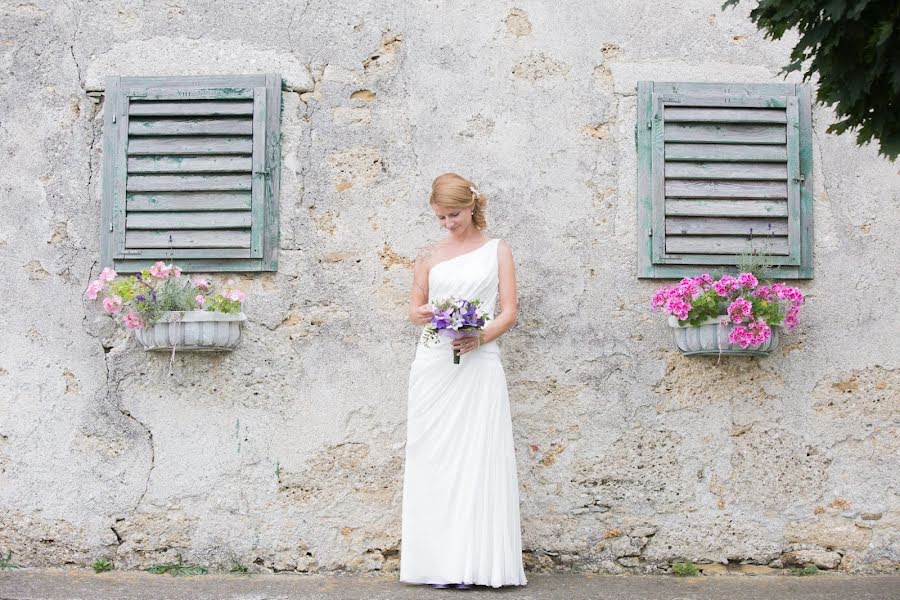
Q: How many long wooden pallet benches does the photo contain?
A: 0